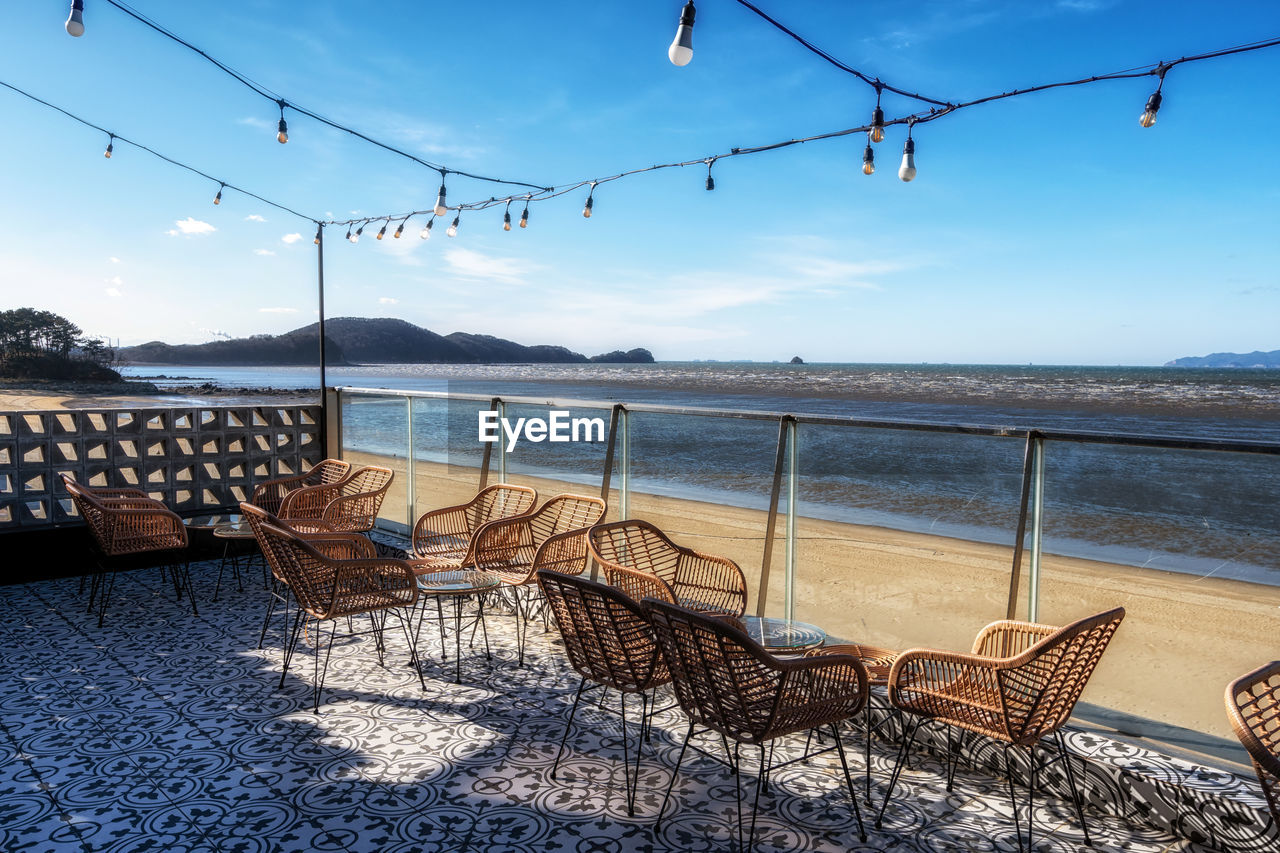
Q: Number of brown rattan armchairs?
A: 13